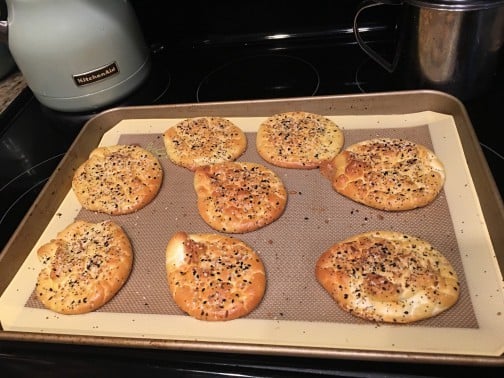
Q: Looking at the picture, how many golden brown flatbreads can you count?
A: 8